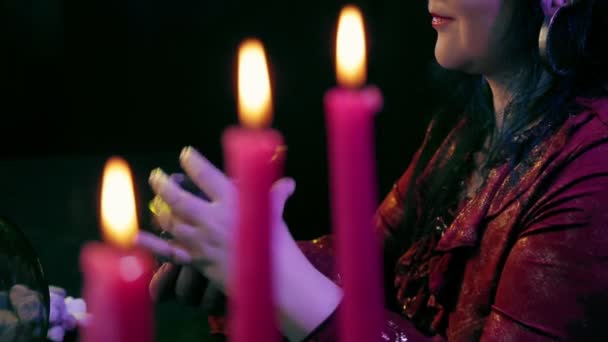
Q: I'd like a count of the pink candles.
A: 3